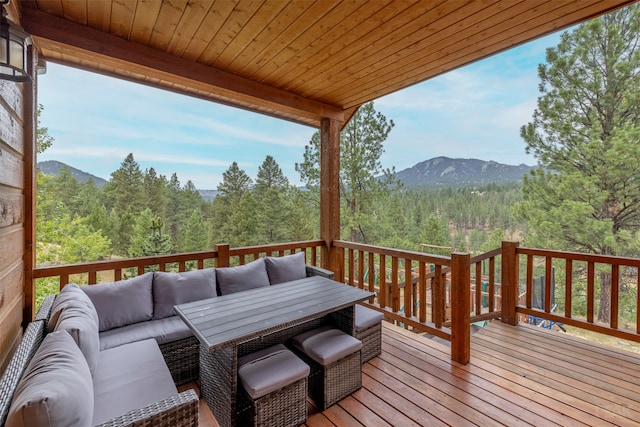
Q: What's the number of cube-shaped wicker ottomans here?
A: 3